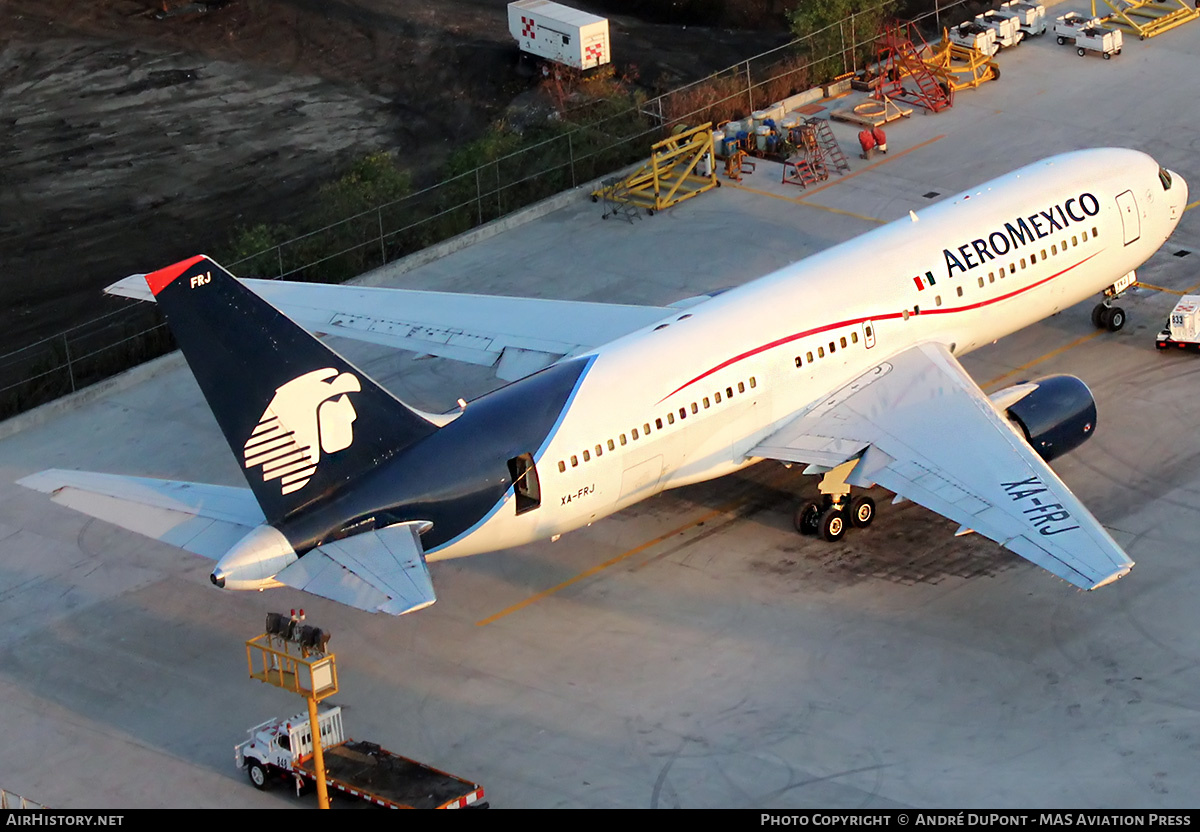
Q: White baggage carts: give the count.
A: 5